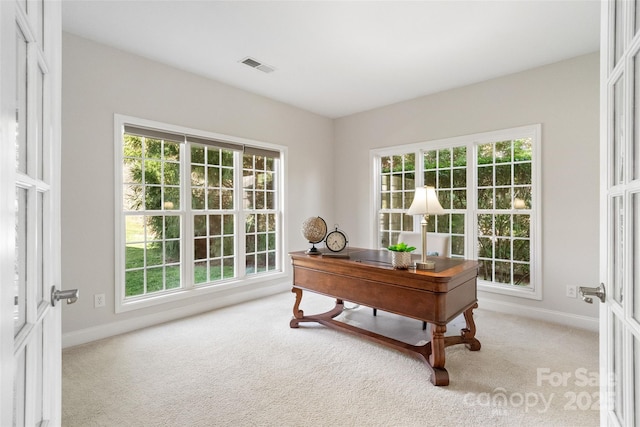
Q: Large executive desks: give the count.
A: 1